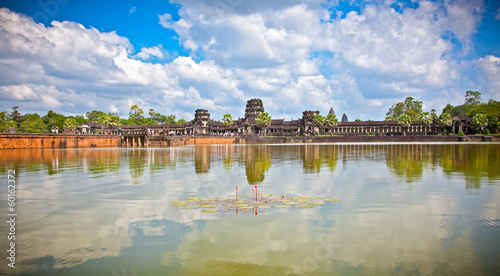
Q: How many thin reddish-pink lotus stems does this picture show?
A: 3